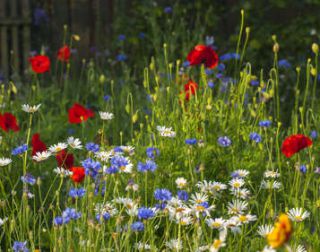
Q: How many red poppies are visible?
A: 10